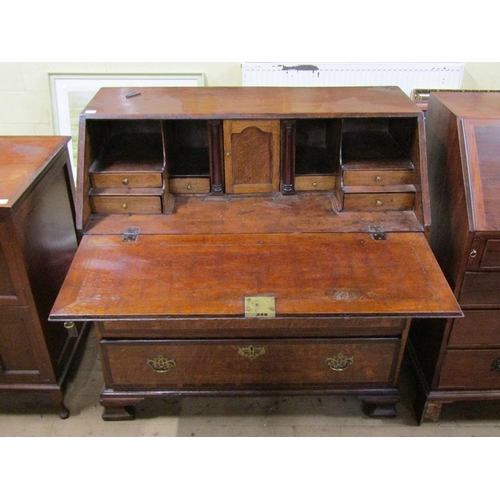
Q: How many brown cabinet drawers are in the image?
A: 12